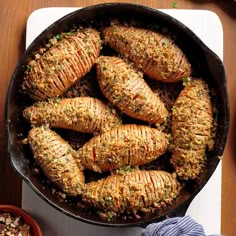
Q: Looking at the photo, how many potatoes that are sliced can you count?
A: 8